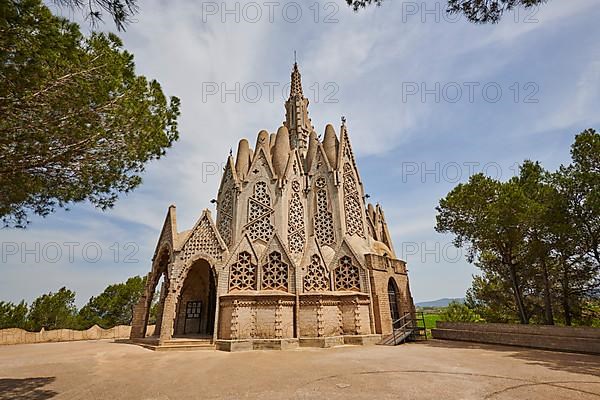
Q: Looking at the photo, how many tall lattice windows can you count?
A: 5